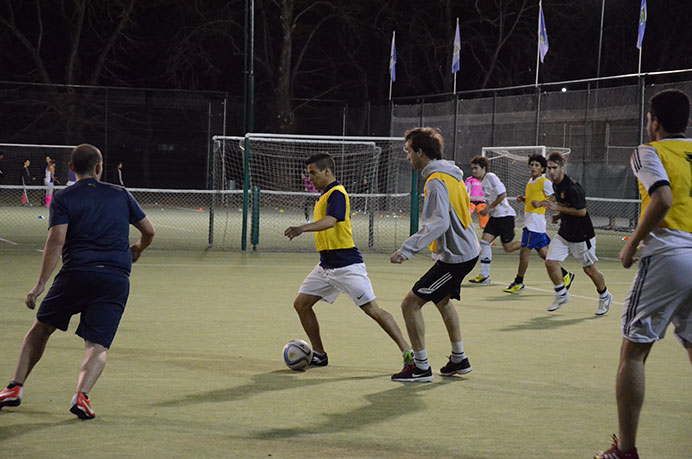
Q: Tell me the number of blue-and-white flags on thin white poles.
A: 4